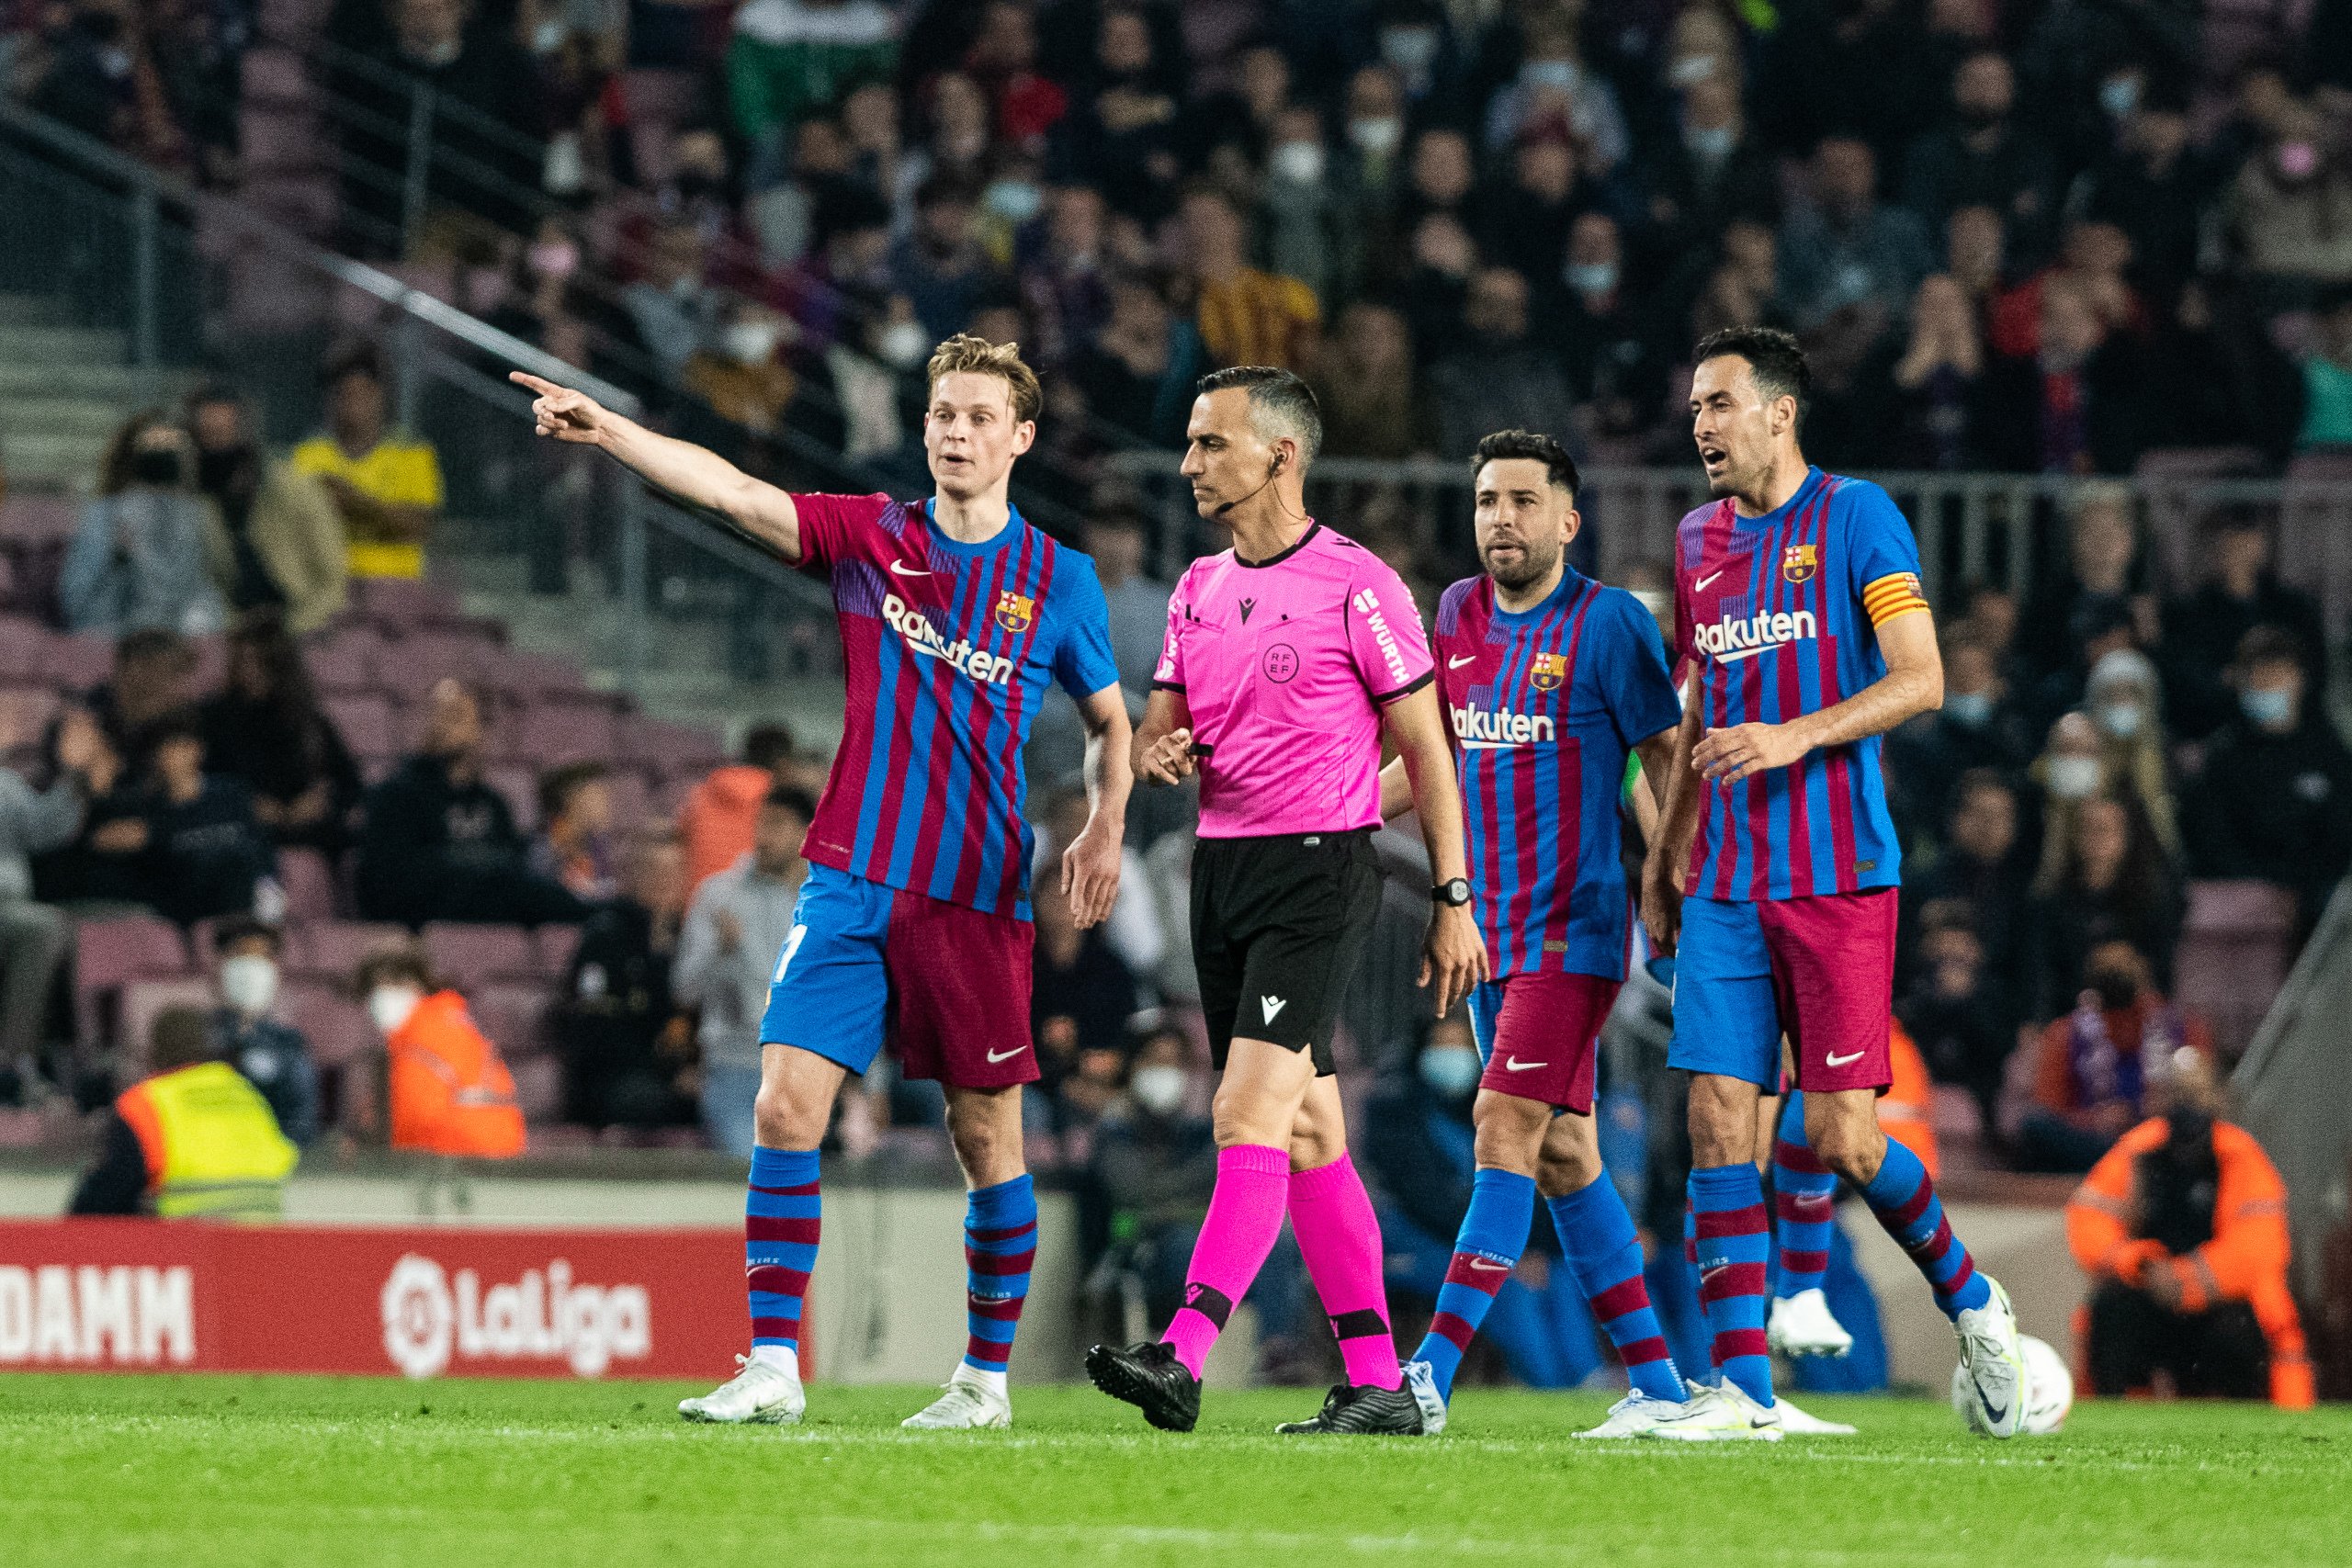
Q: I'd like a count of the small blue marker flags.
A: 0